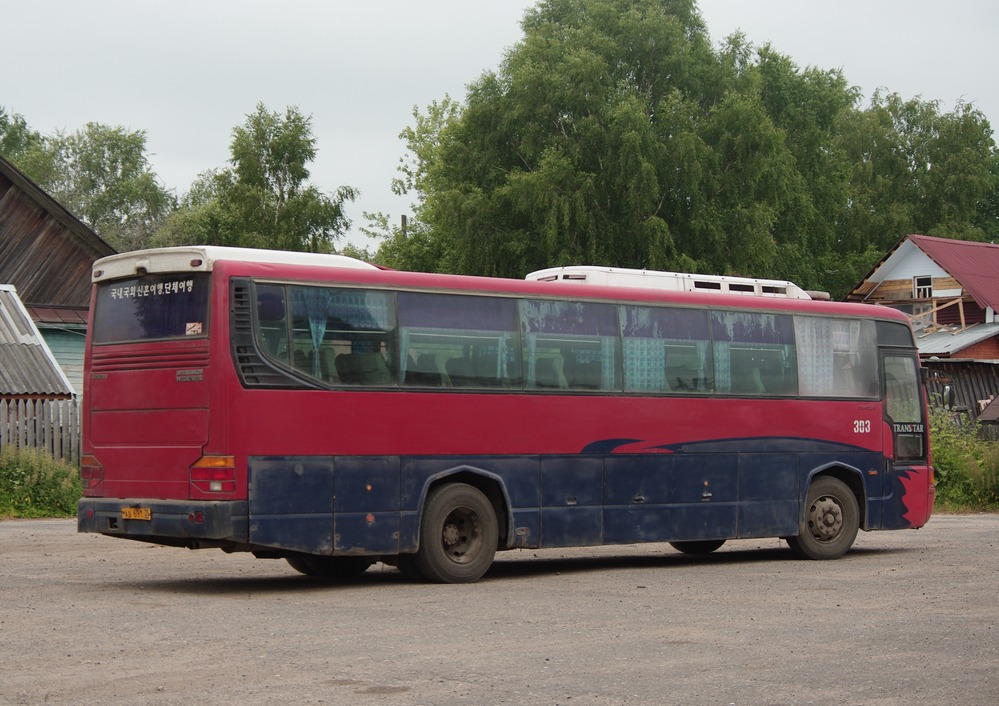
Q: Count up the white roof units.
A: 2